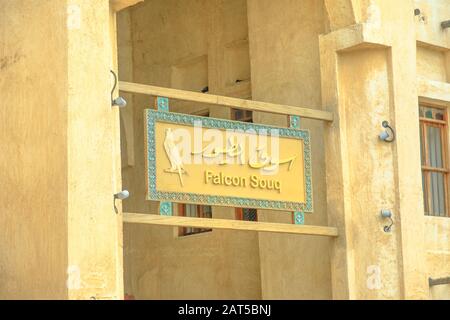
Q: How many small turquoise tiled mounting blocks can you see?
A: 4